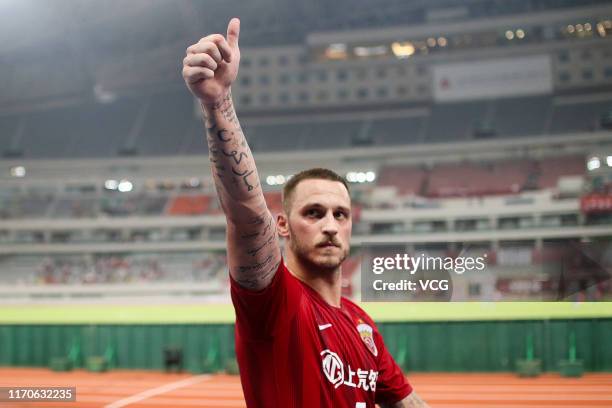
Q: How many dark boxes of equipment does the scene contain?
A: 1